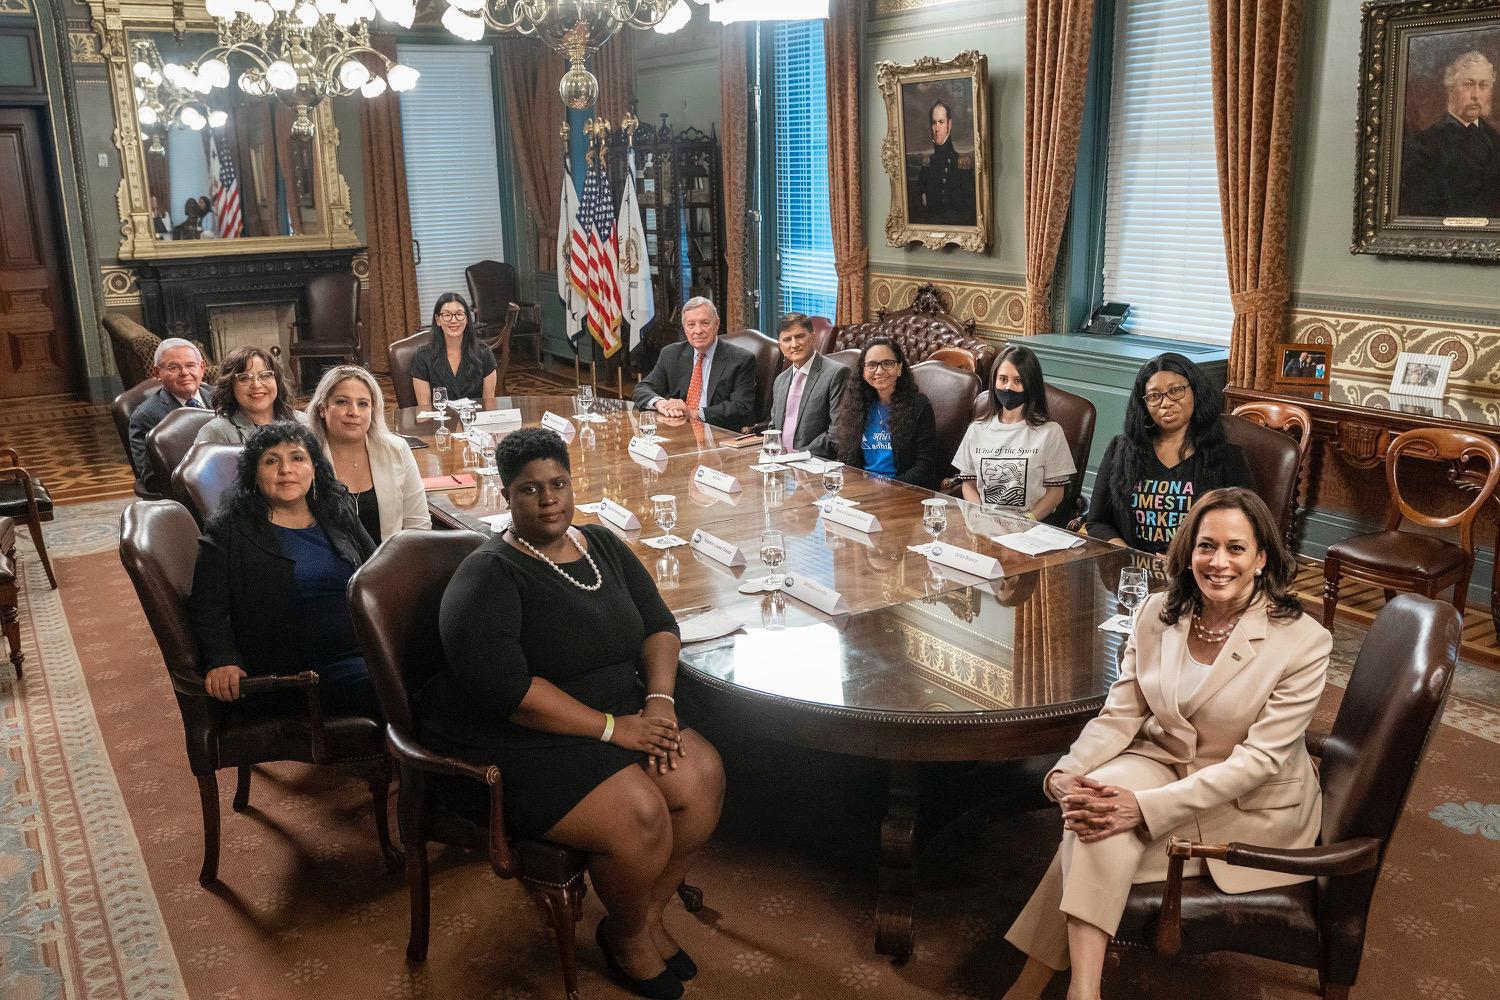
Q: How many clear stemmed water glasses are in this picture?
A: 11